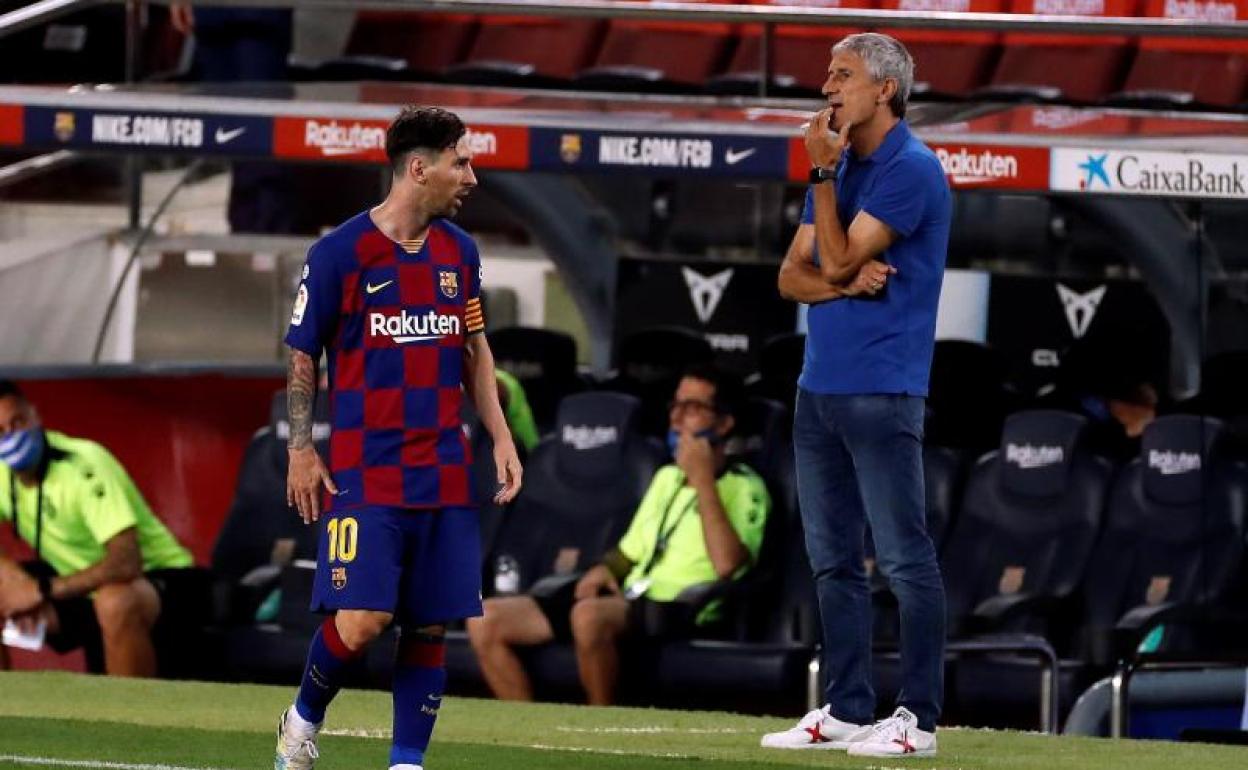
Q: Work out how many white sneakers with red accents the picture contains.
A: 2